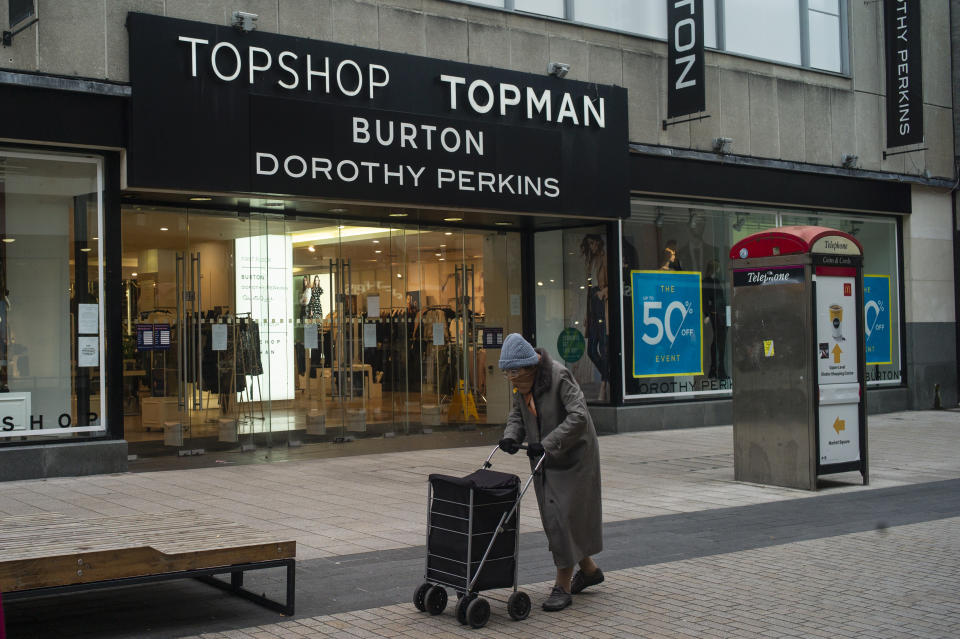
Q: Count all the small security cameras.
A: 4